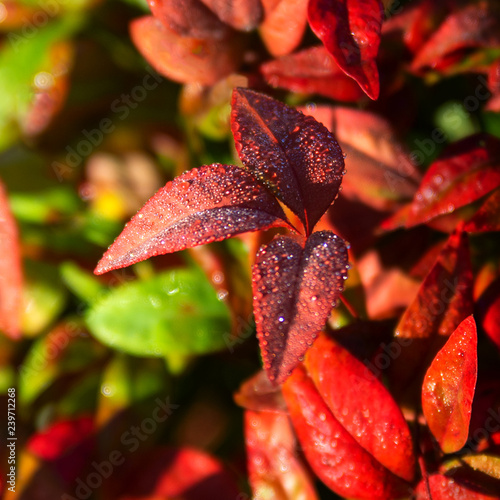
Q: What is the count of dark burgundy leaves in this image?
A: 3